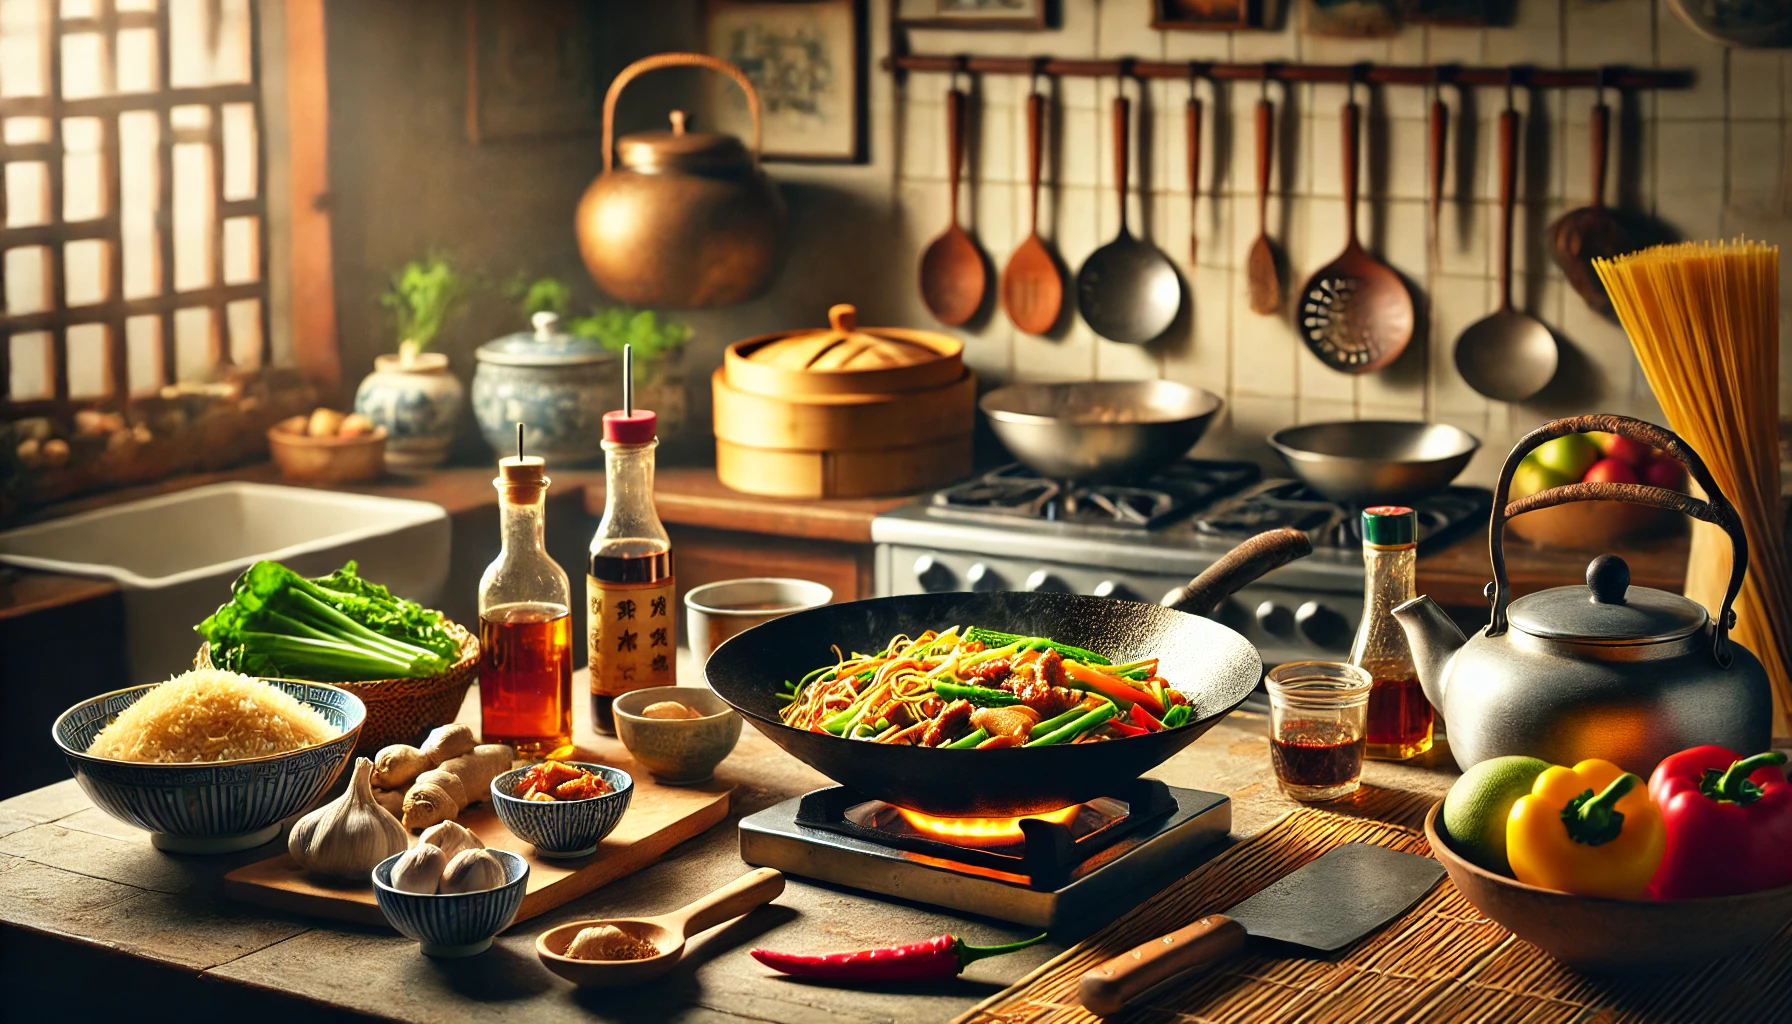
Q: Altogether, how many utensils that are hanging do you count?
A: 9